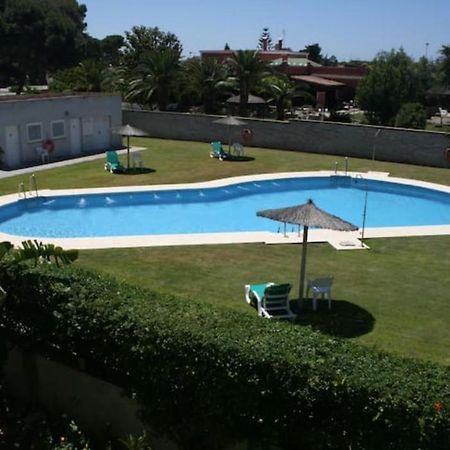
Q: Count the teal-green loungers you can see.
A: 3